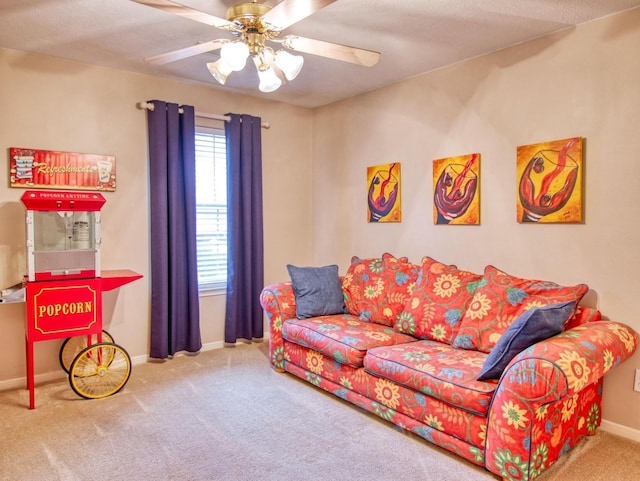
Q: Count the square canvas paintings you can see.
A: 3